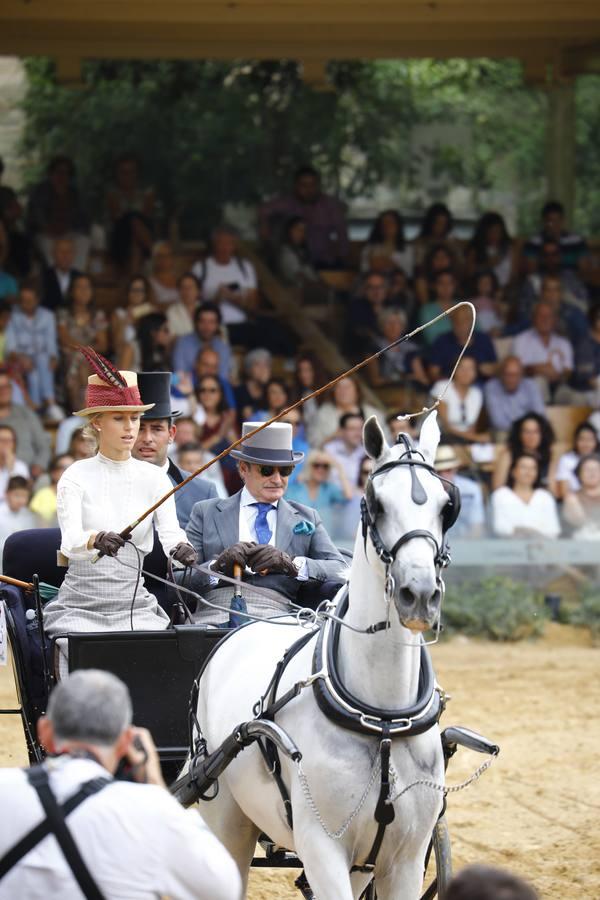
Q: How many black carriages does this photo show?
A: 1